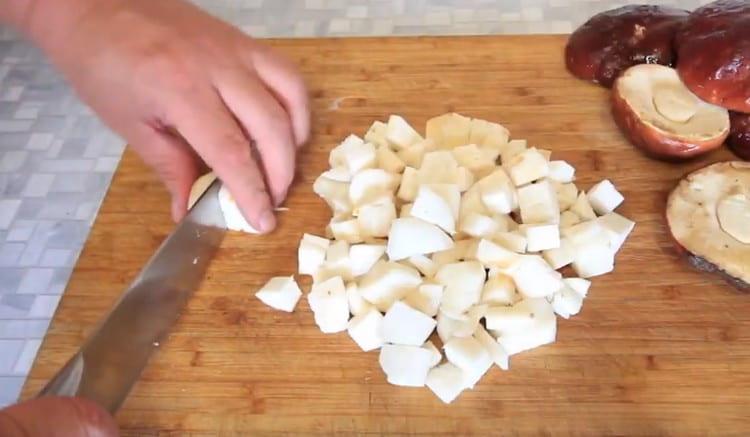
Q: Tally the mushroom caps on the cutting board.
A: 5